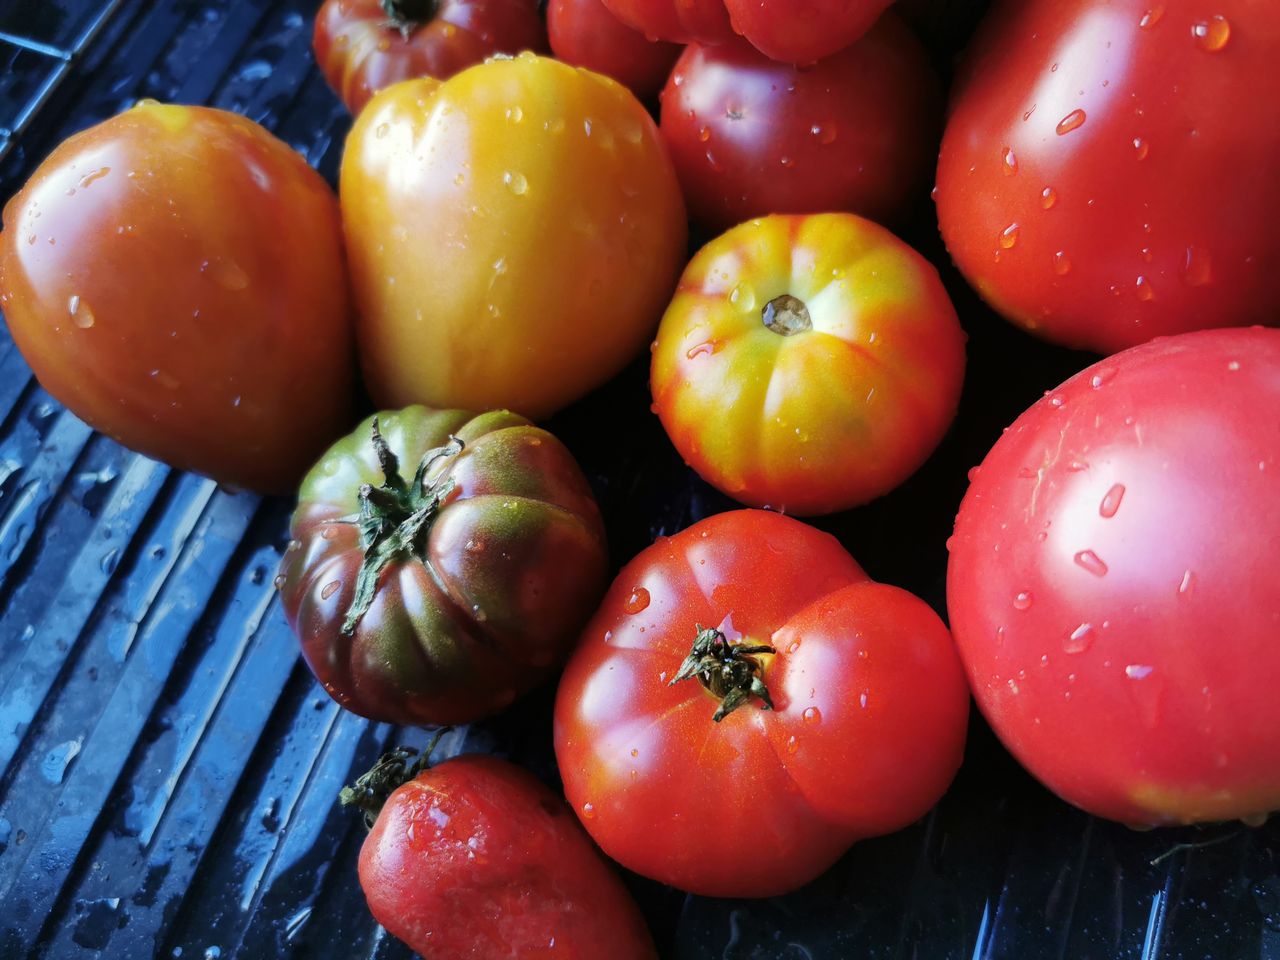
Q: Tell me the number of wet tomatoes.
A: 12